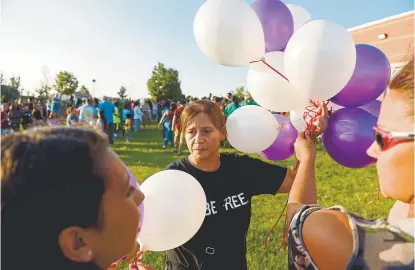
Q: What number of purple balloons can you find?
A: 6